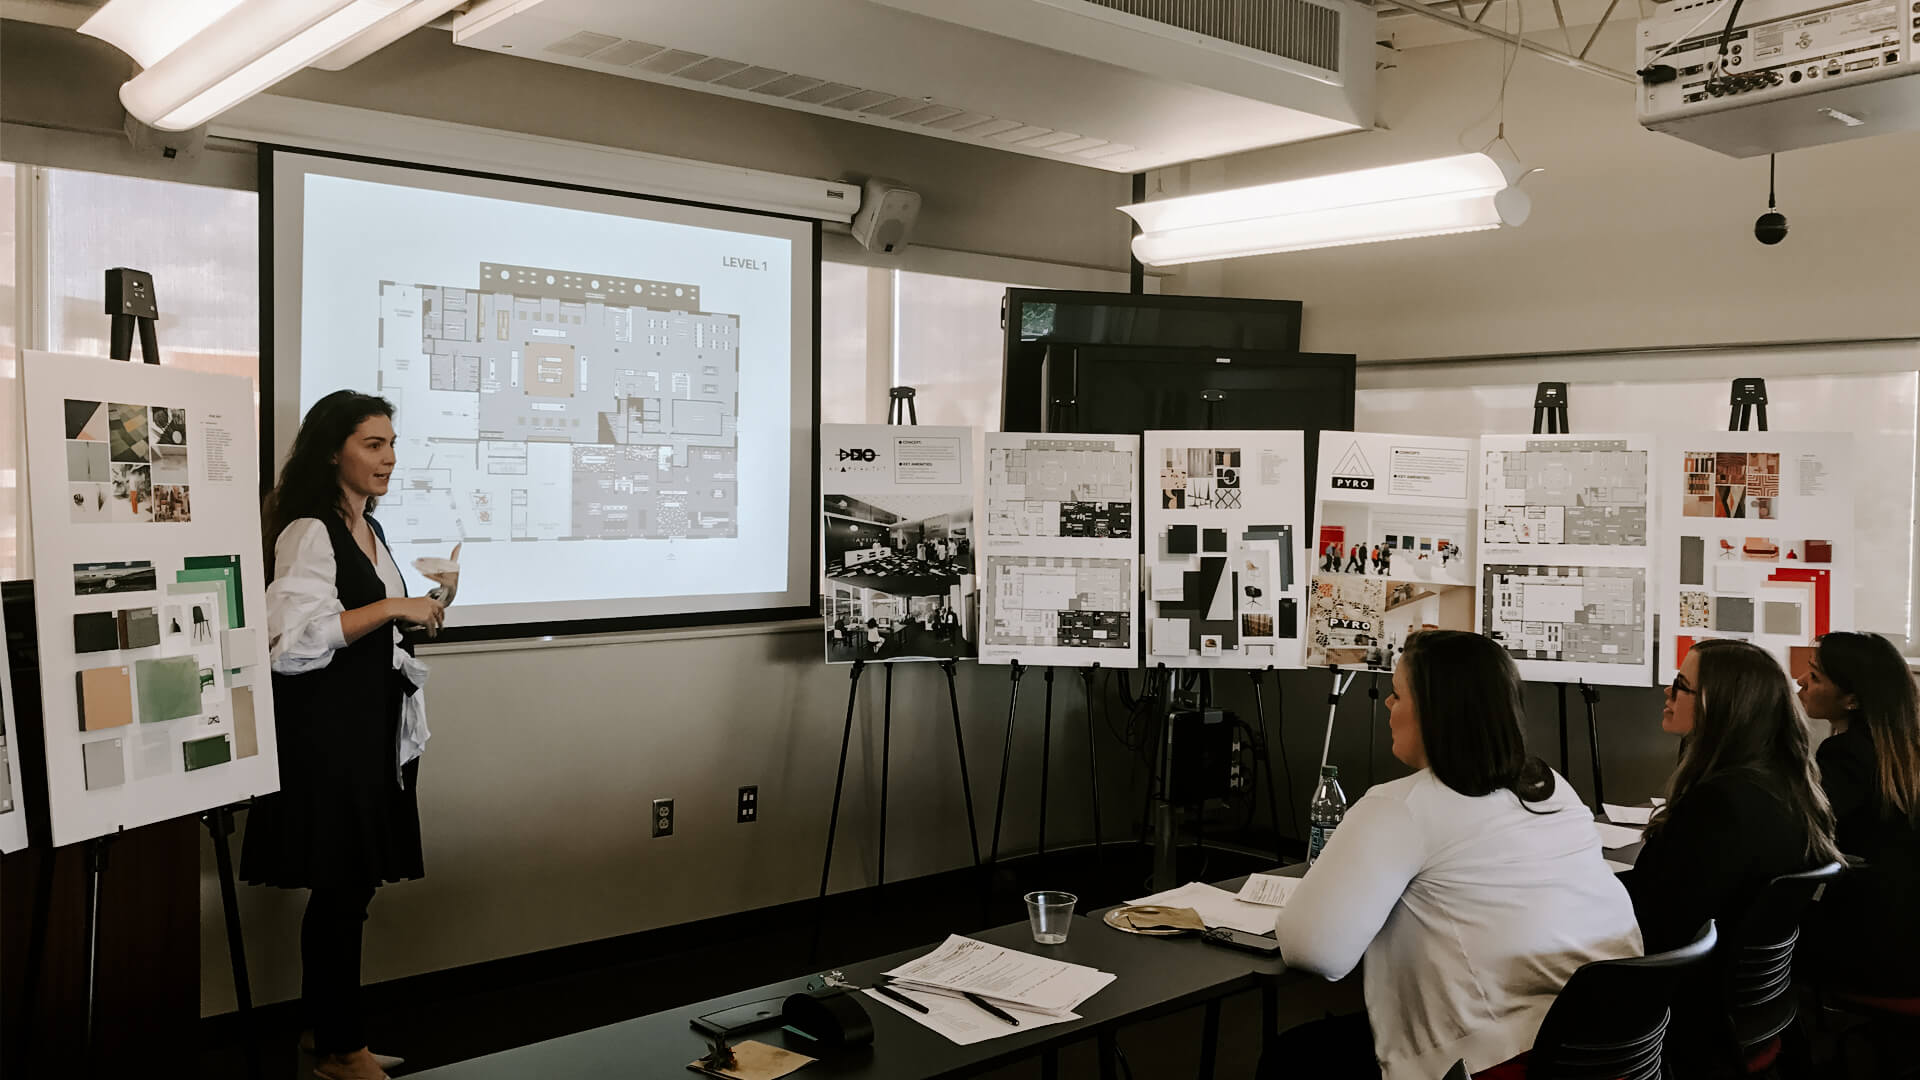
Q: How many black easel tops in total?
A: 6